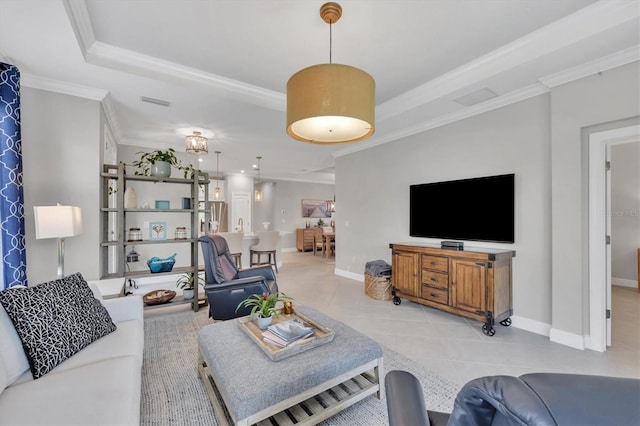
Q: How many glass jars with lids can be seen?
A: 2